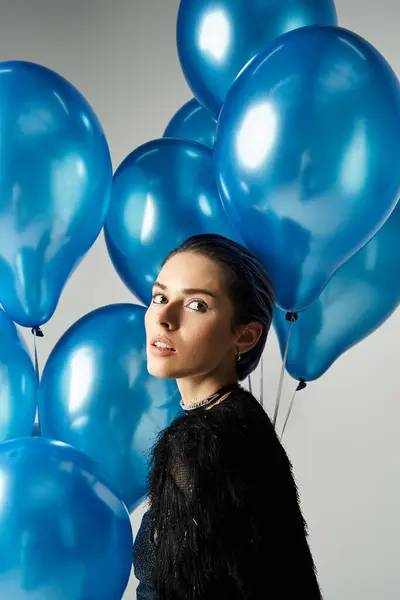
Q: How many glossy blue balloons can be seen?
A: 9